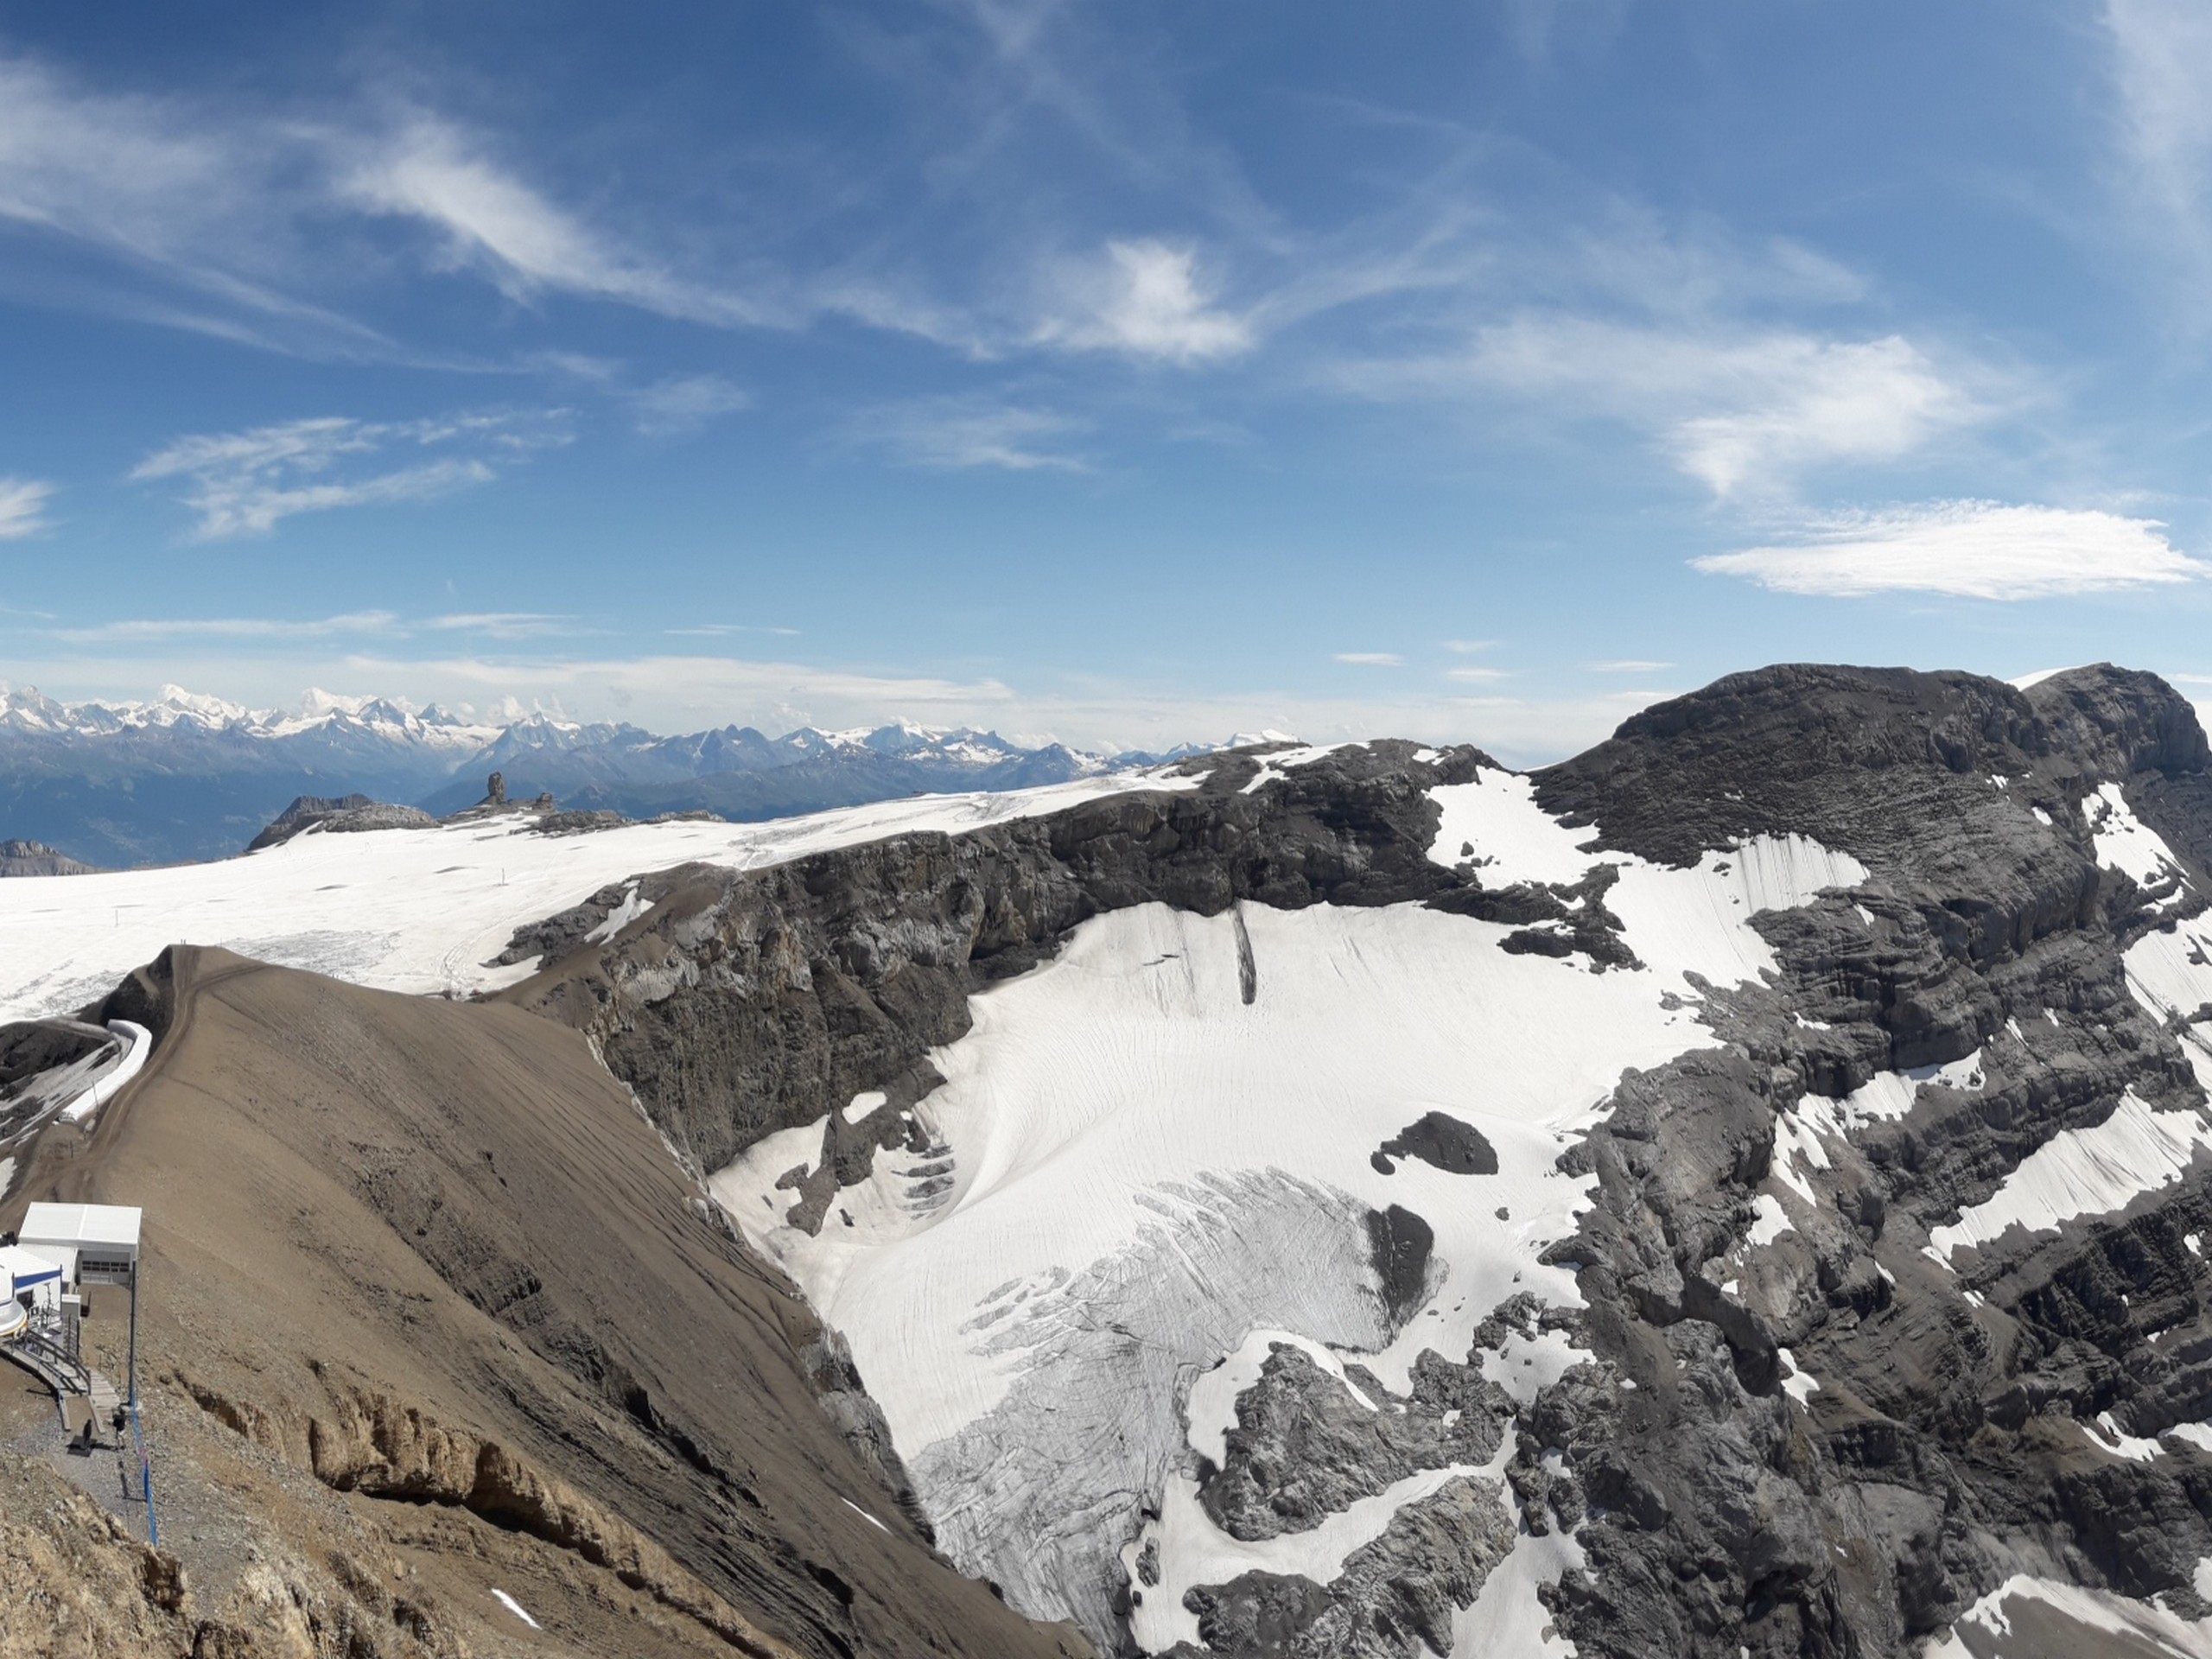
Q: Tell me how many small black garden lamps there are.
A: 0